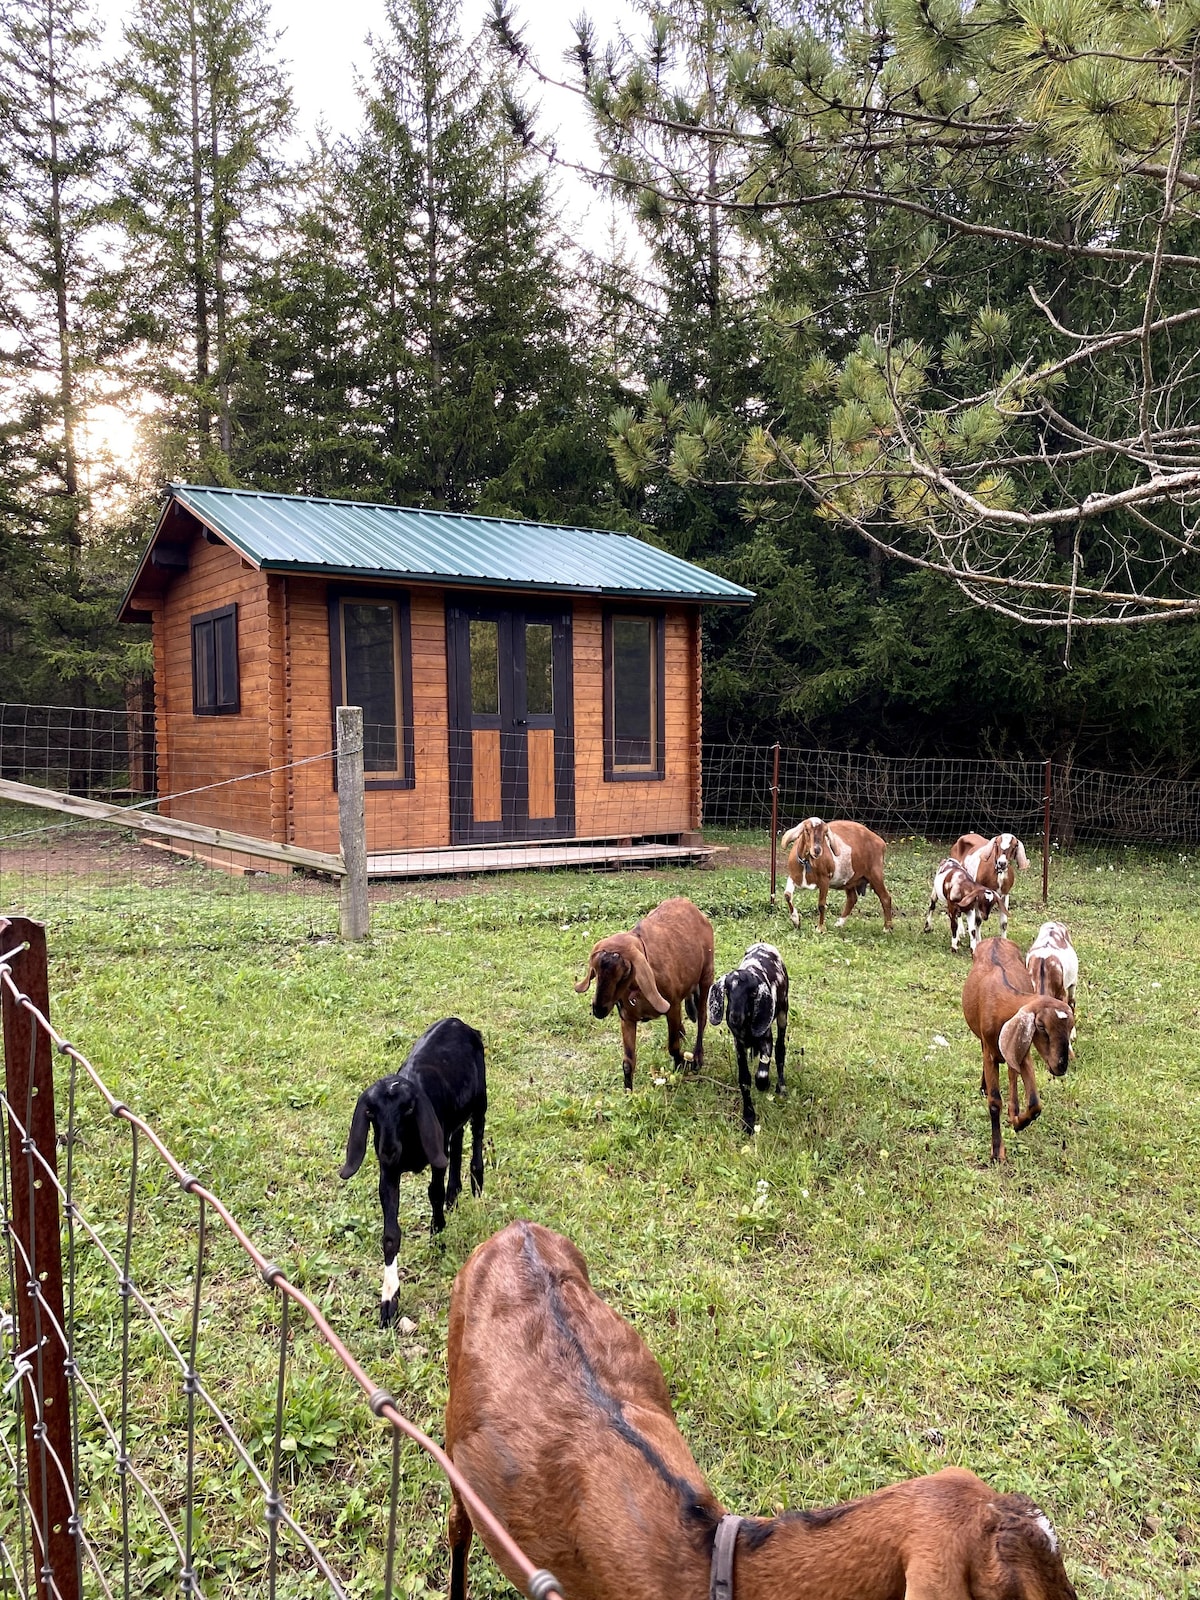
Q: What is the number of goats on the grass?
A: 9